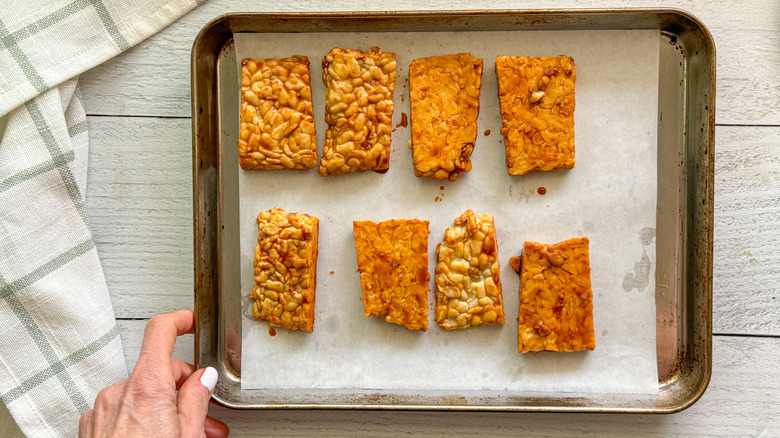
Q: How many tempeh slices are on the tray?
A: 8